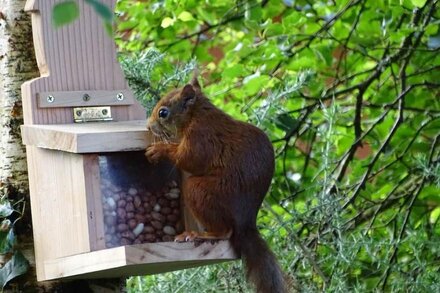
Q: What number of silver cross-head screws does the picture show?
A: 2